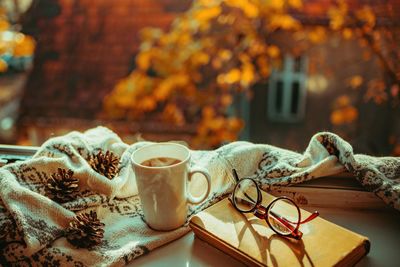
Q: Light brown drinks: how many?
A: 1